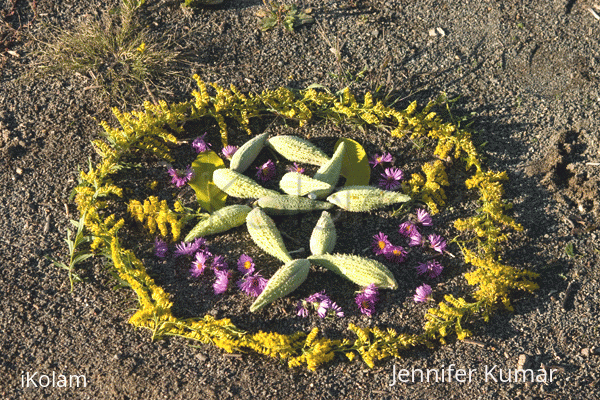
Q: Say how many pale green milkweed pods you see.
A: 12